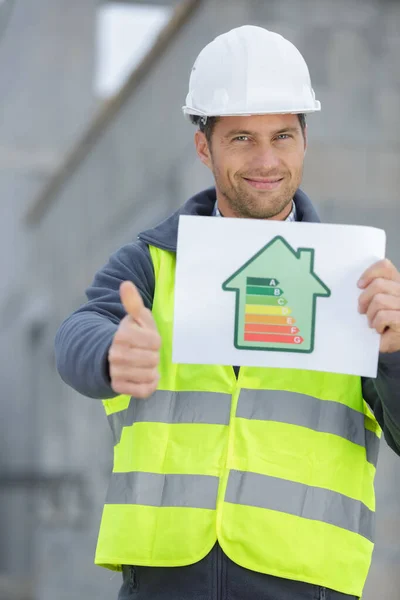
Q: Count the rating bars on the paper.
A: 7